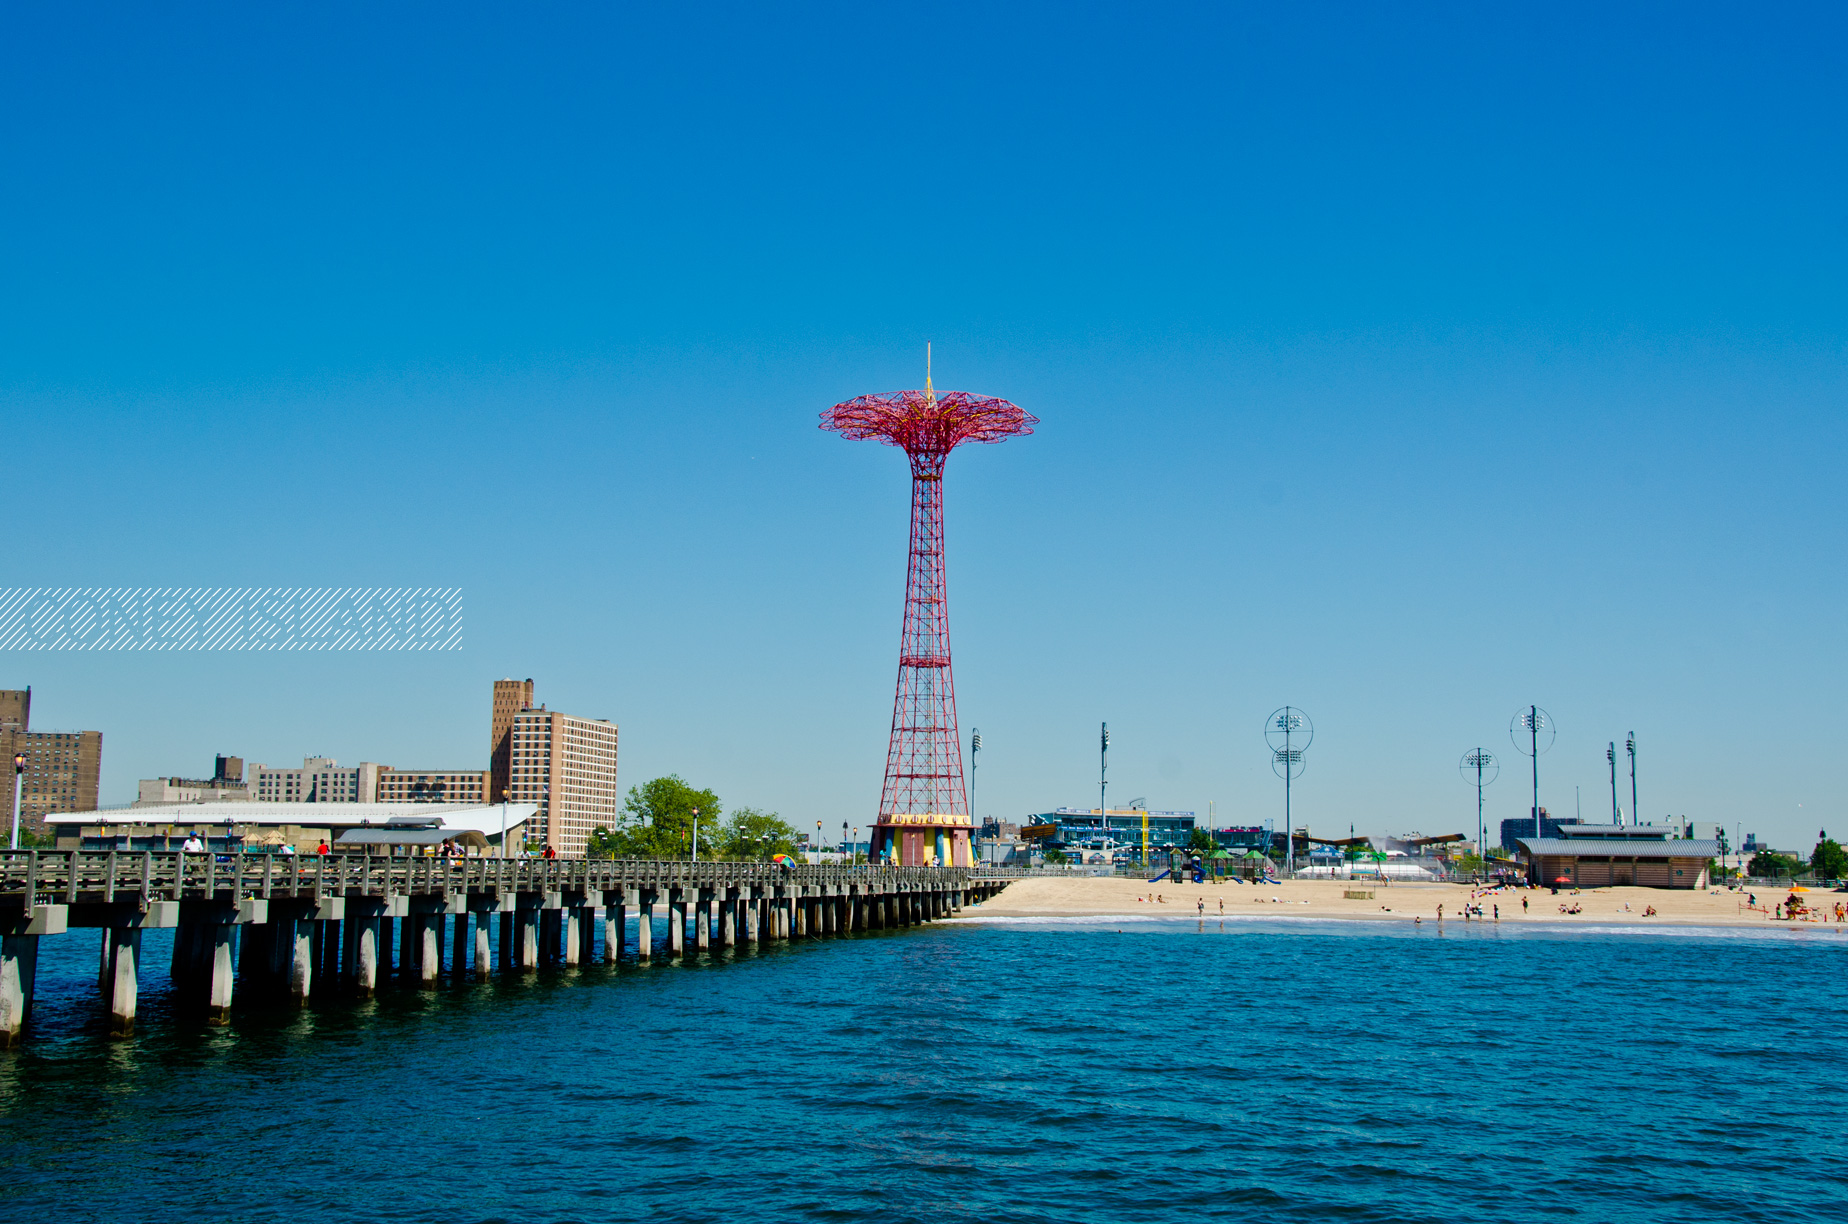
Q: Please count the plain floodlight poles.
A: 4